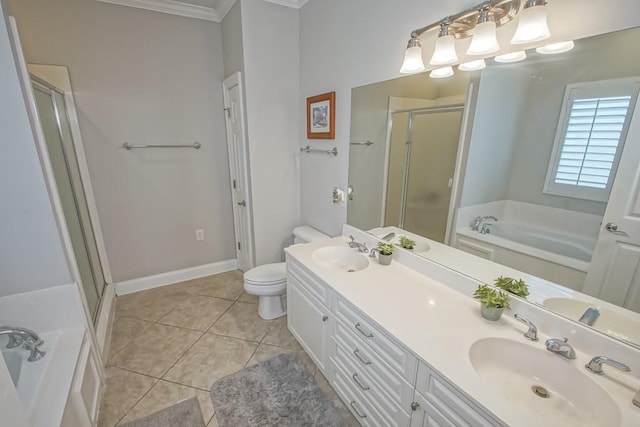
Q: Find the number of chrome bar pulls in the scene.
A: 4